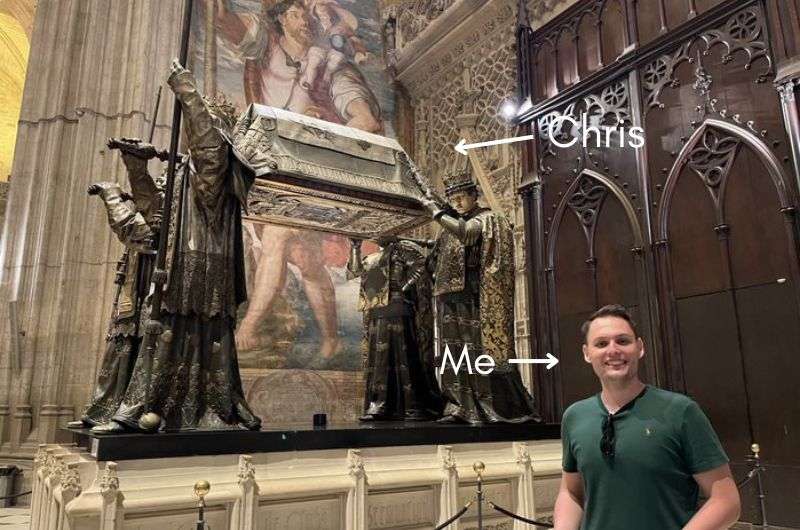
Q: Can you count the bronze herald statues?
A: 4